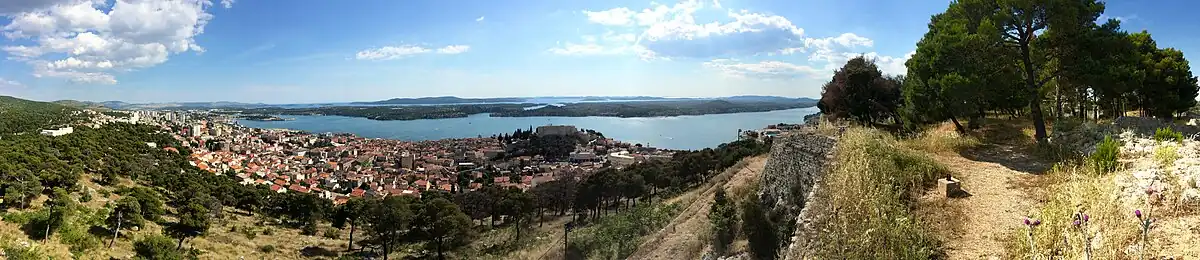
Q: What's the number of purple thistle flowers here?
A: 5